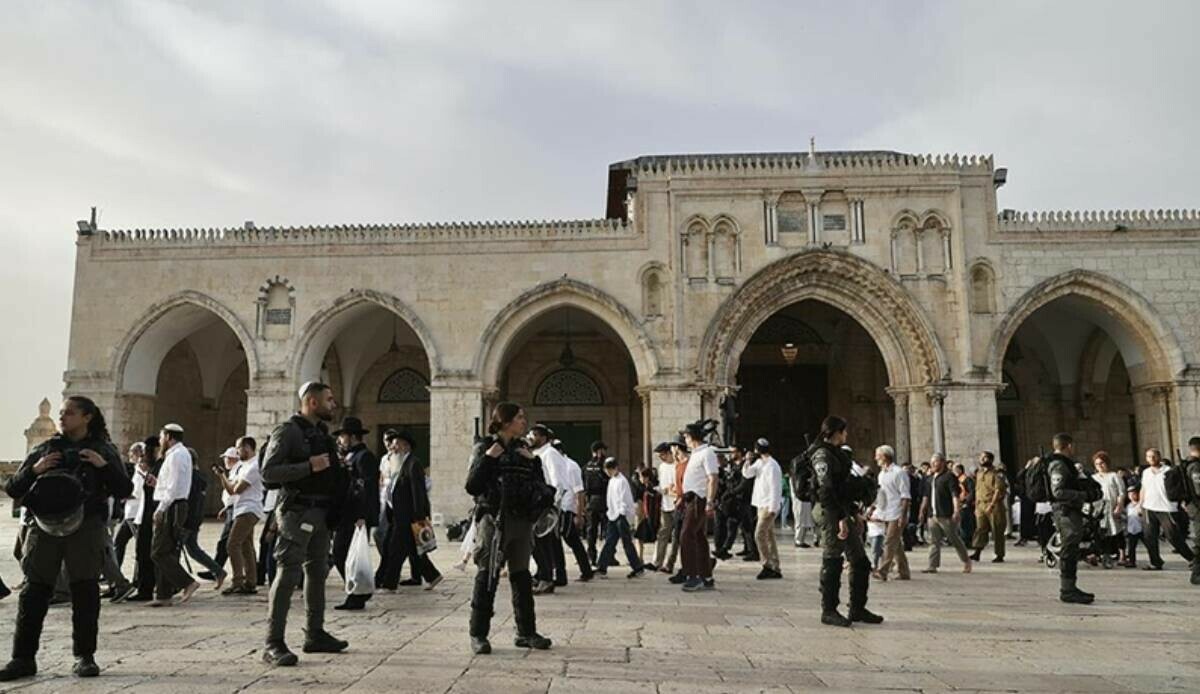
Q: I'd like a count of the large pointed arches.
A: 5